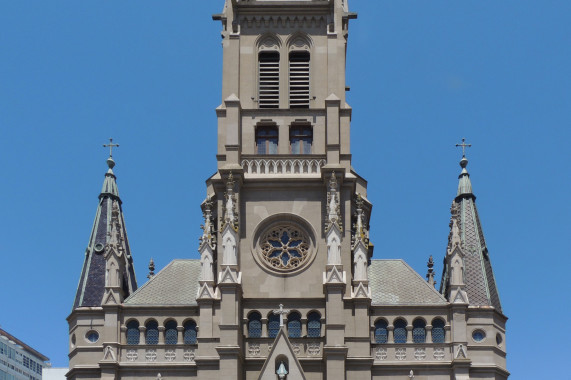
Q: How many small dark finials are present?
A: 2